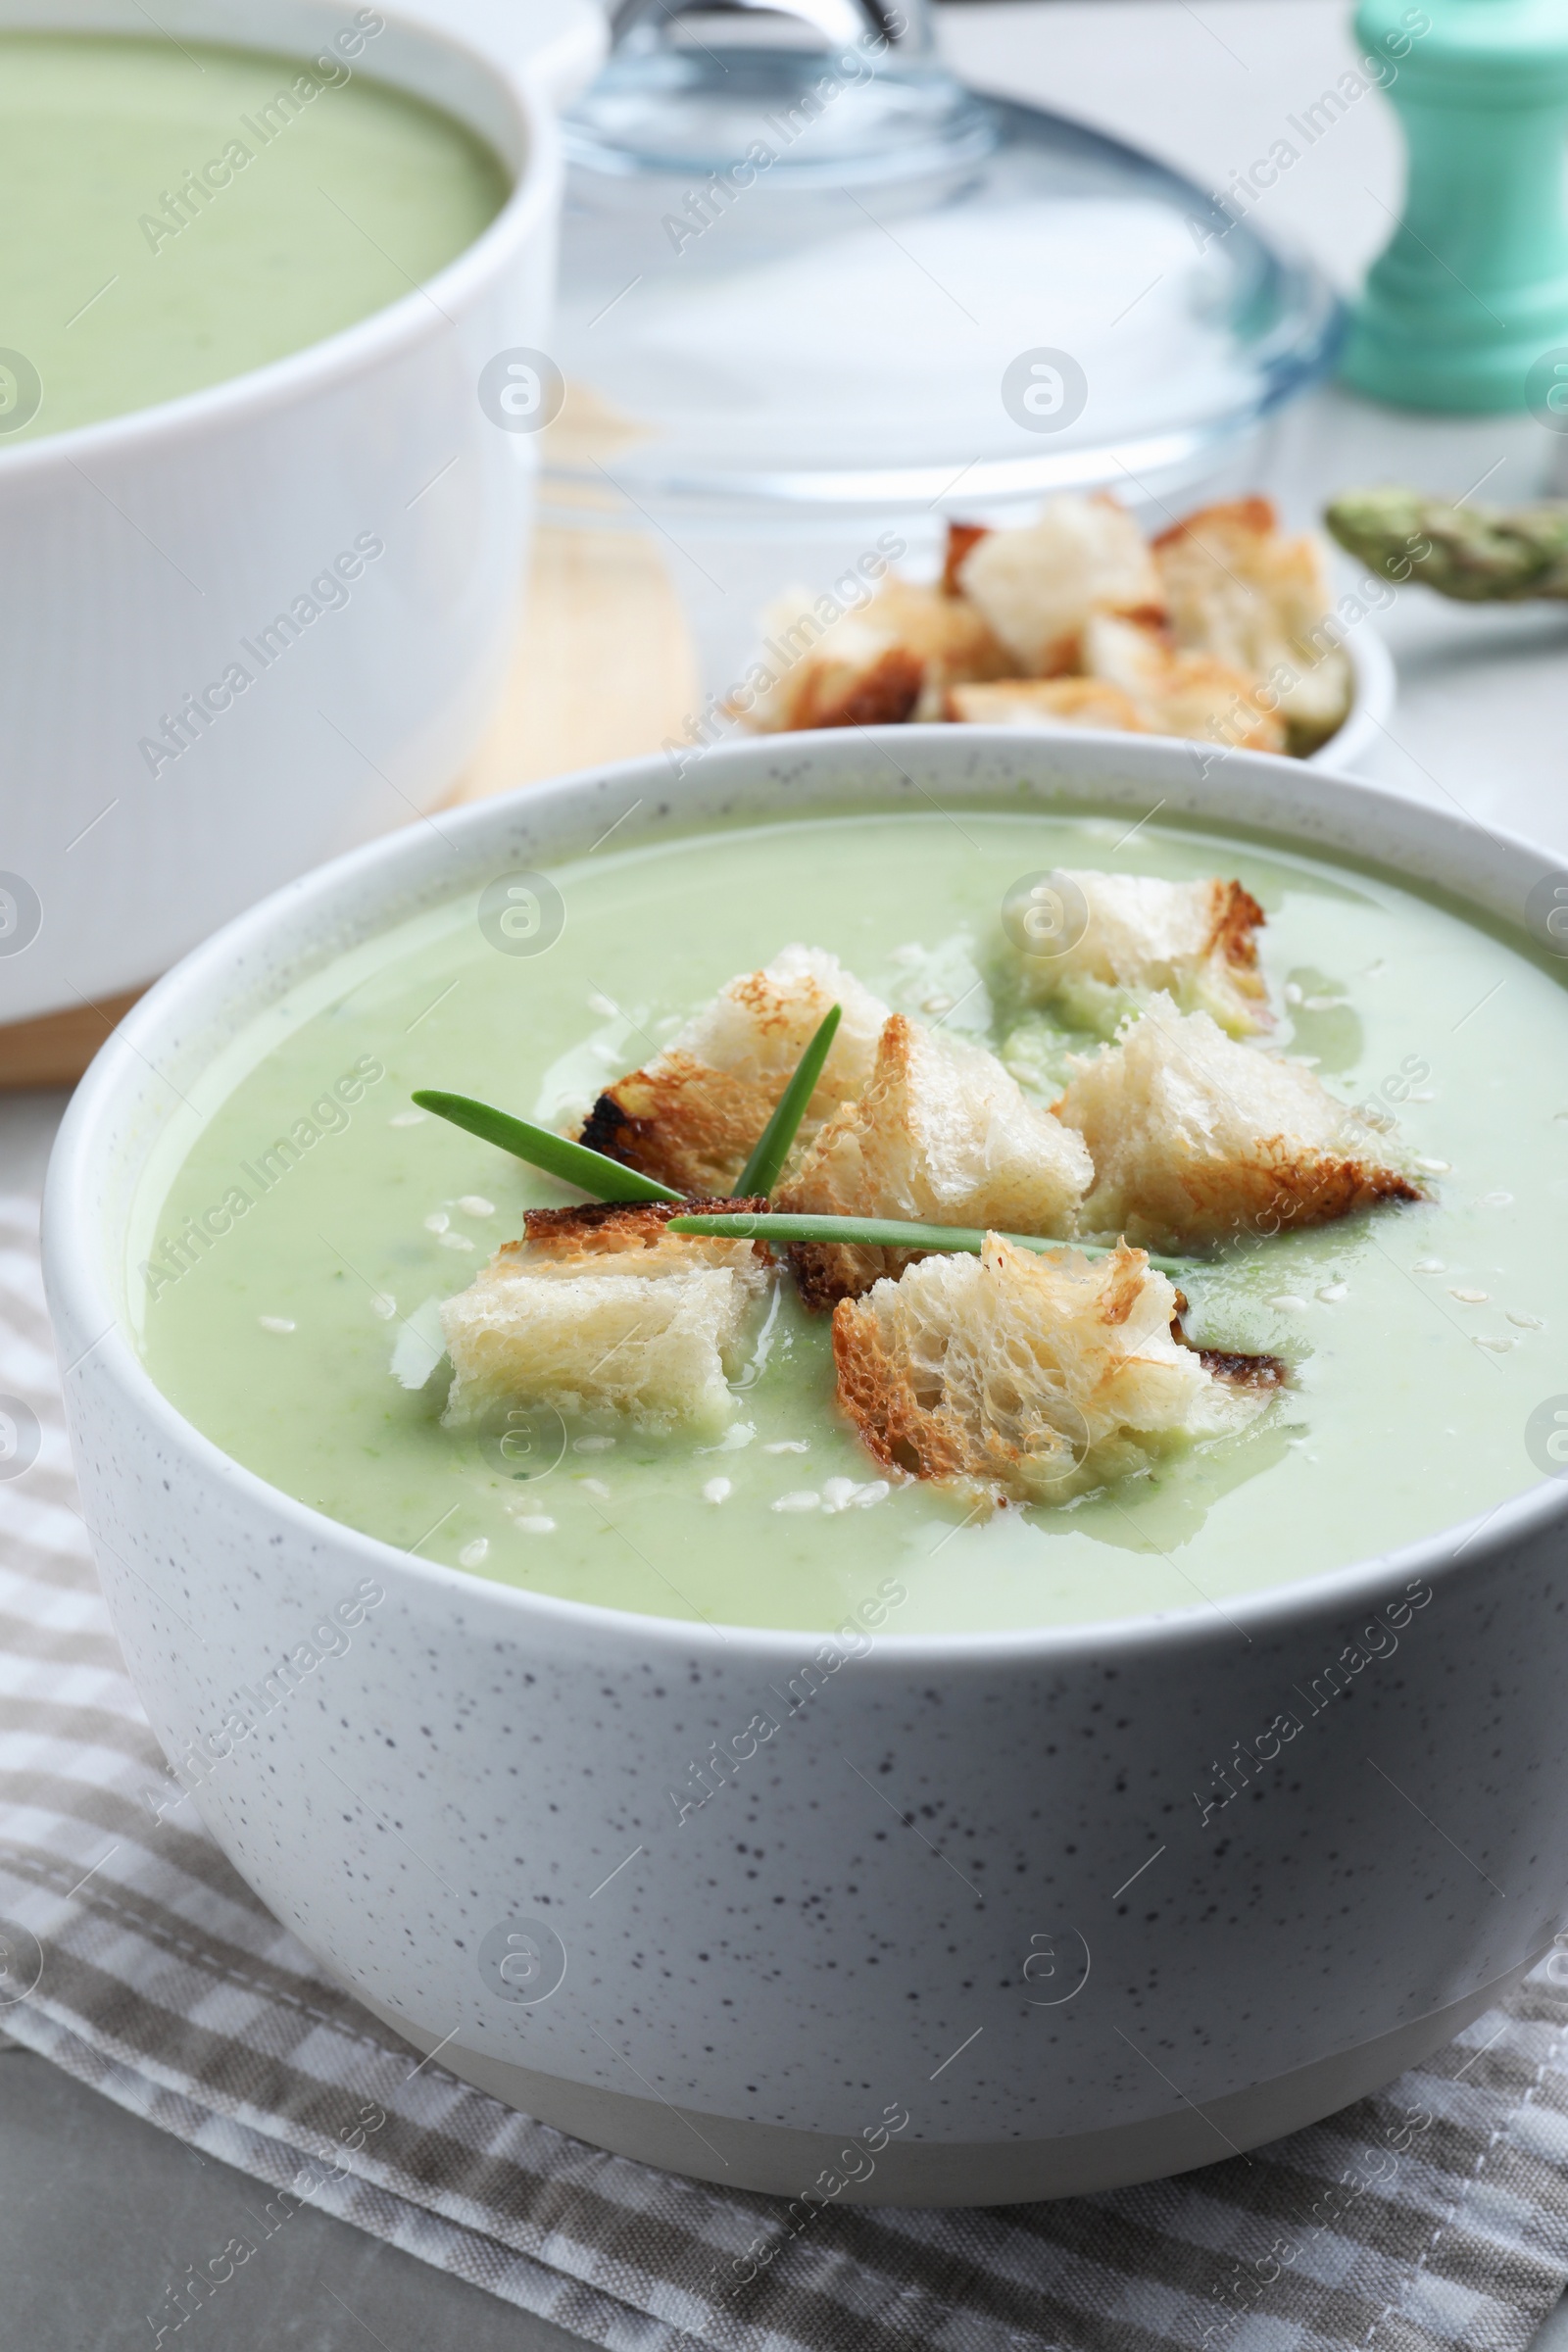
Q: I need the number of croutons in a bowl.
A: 6